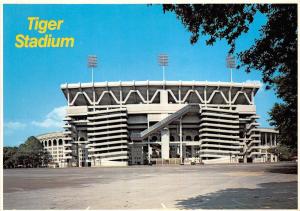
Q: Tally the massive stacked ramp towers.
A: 2